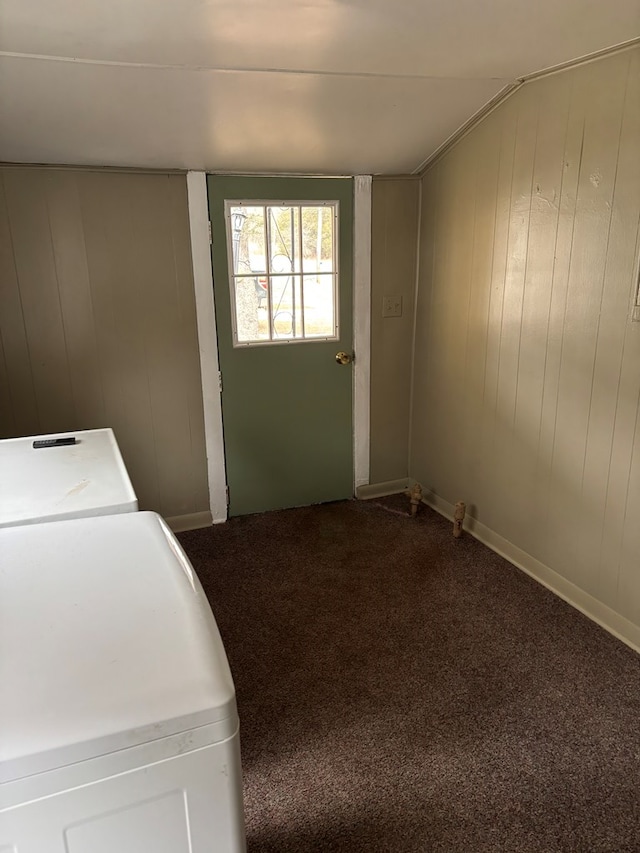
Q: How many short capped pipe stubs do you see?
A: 2